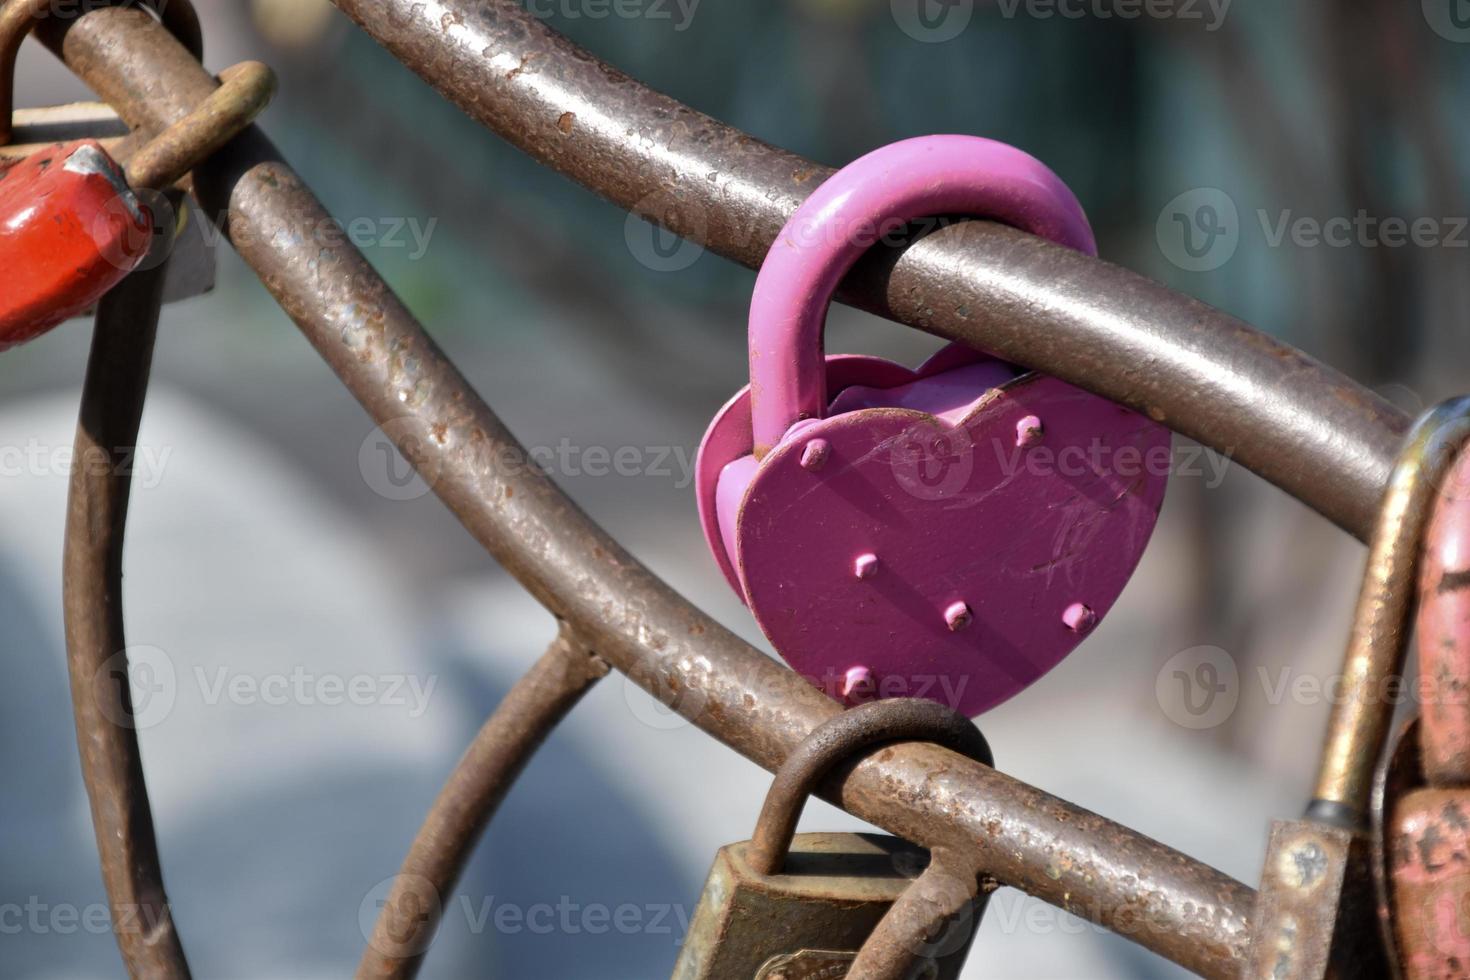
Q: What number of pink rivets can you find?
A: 6